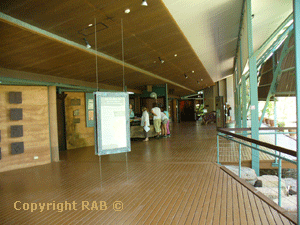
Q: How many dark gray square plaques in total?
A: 4